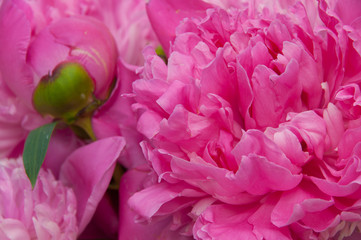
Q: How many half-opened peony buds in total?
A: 1